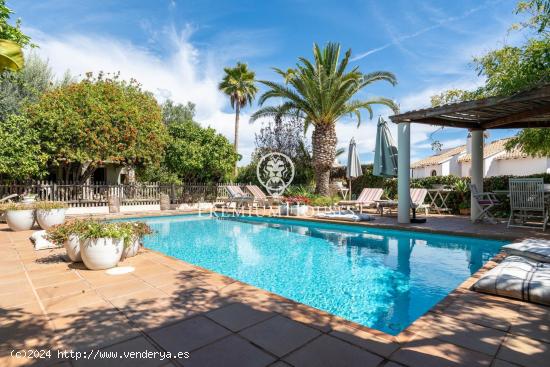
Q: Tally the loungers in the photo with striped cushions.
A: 4